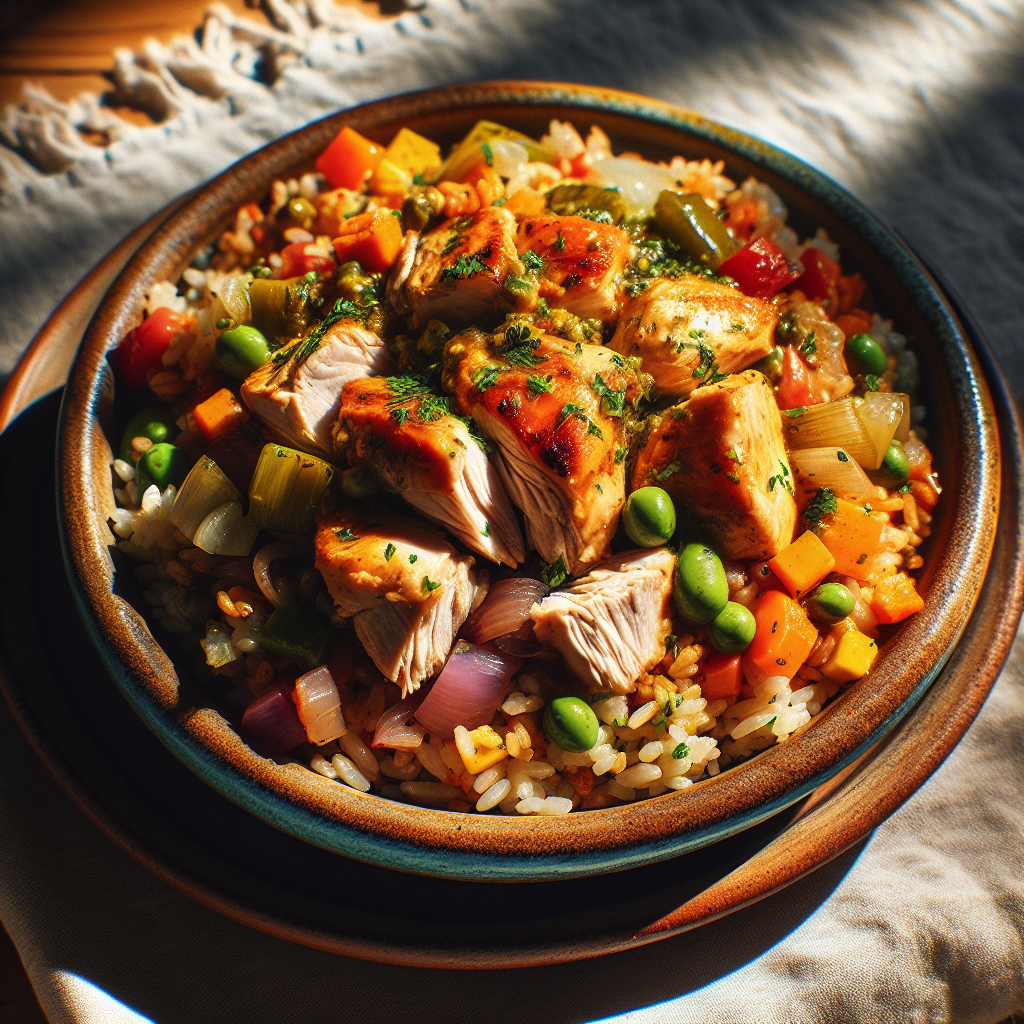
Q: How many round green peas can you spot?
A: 10